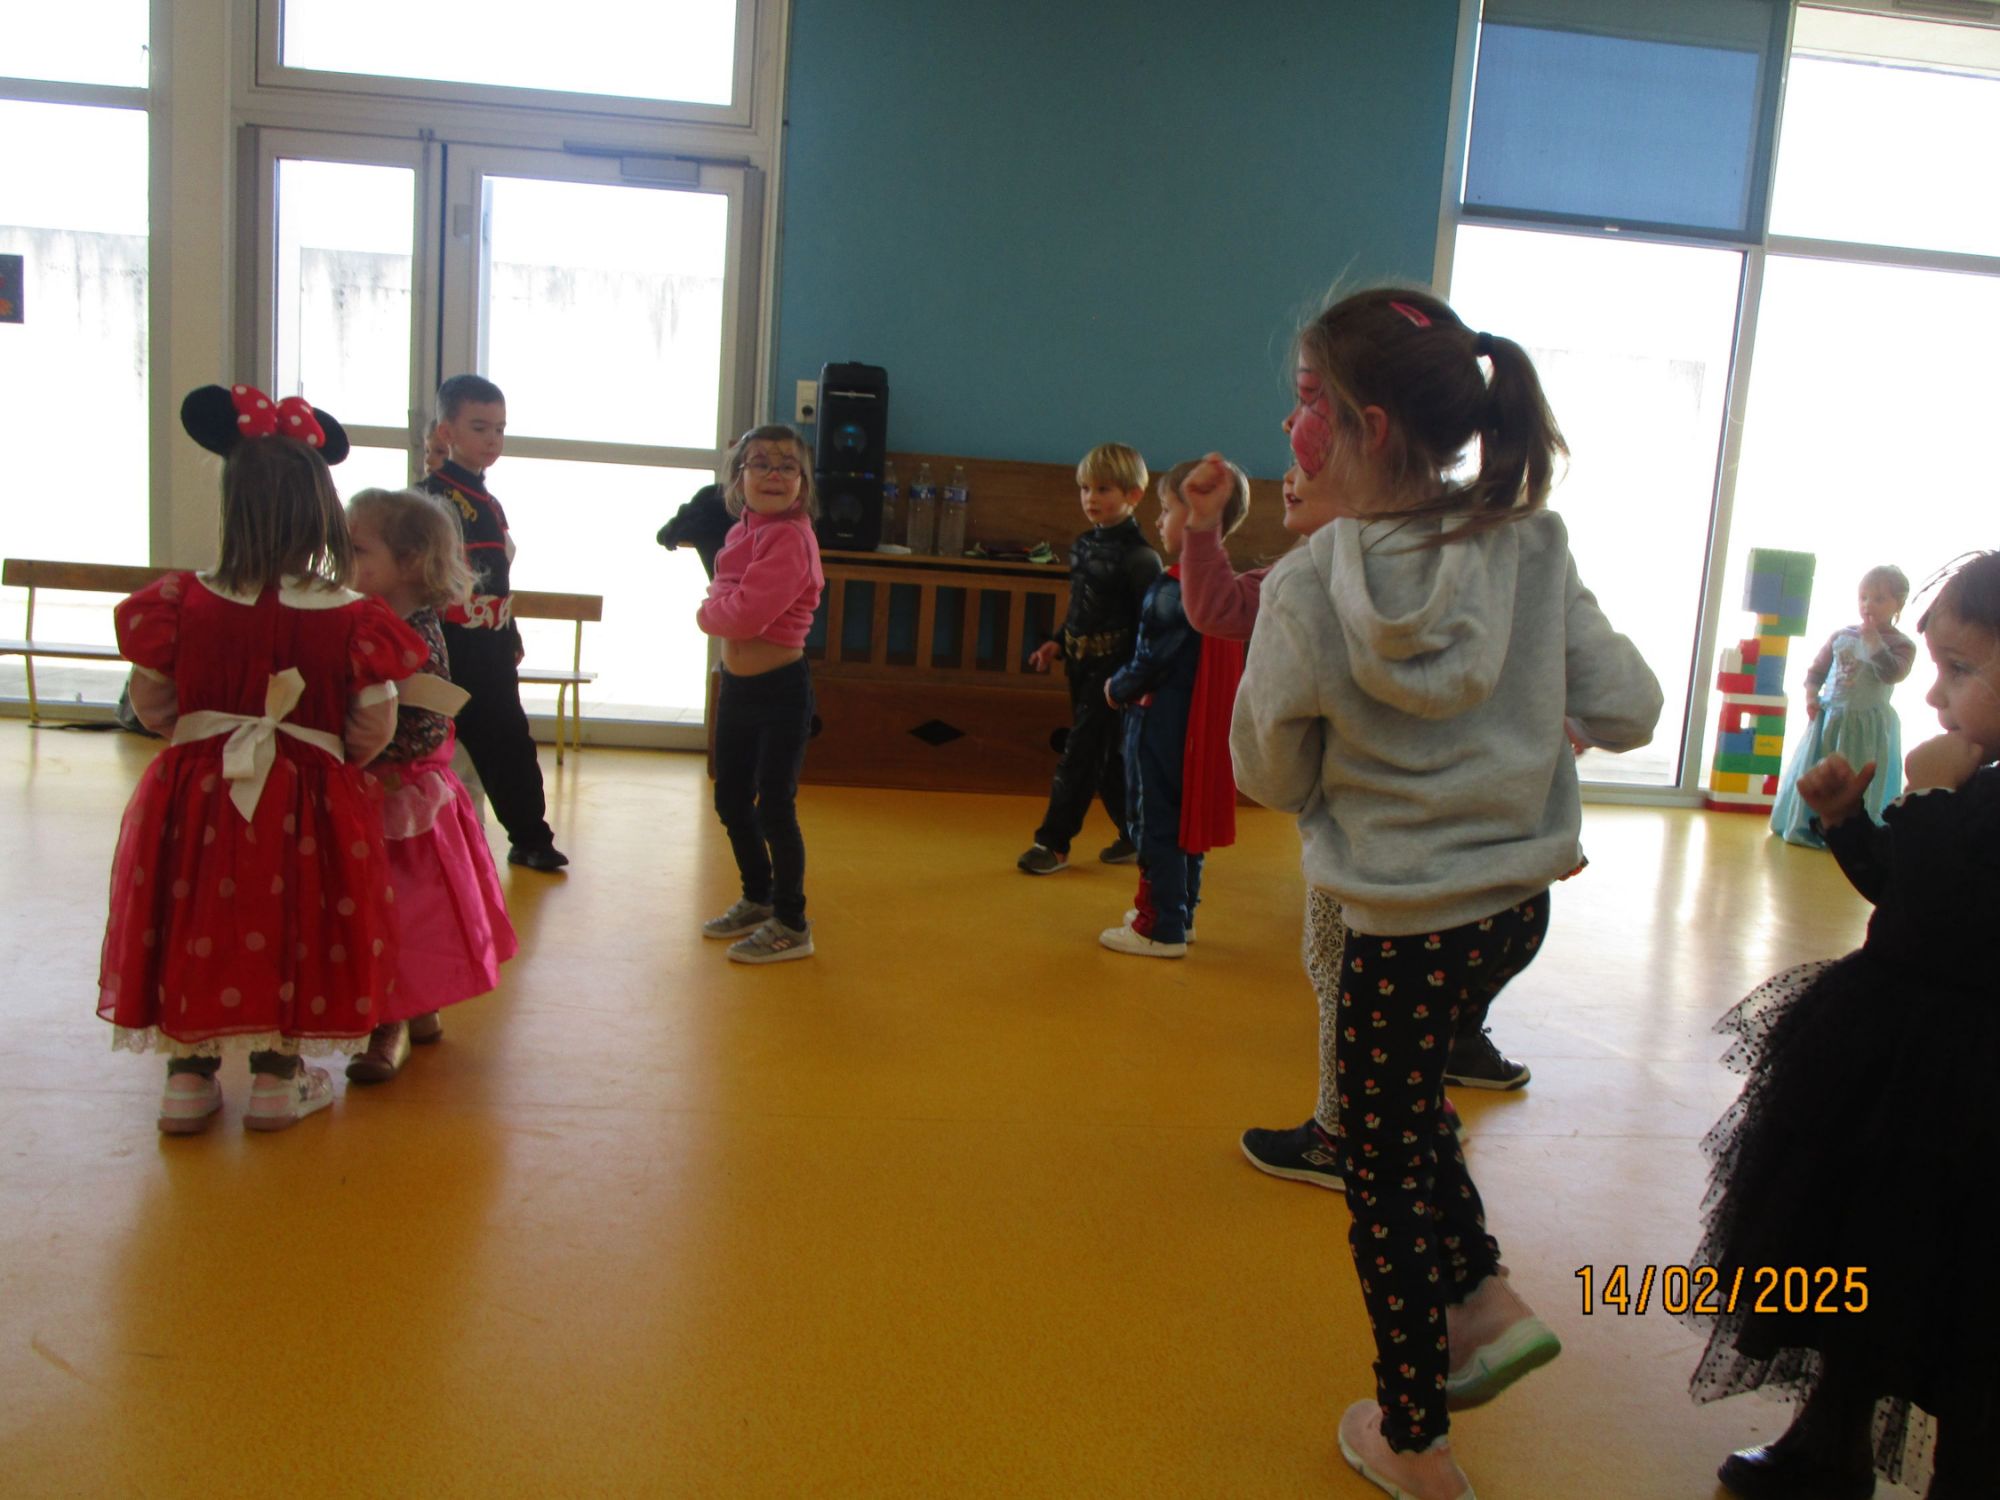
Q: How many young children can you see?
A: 11